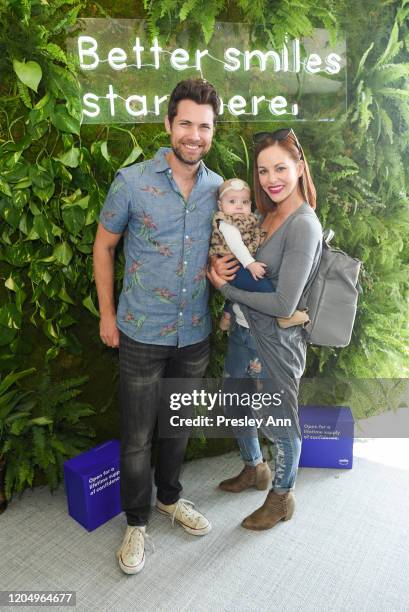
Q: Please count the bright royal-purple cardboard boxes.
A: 2